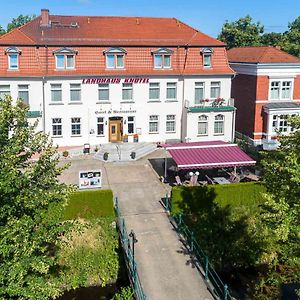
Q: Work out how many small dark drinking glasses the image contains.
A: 0